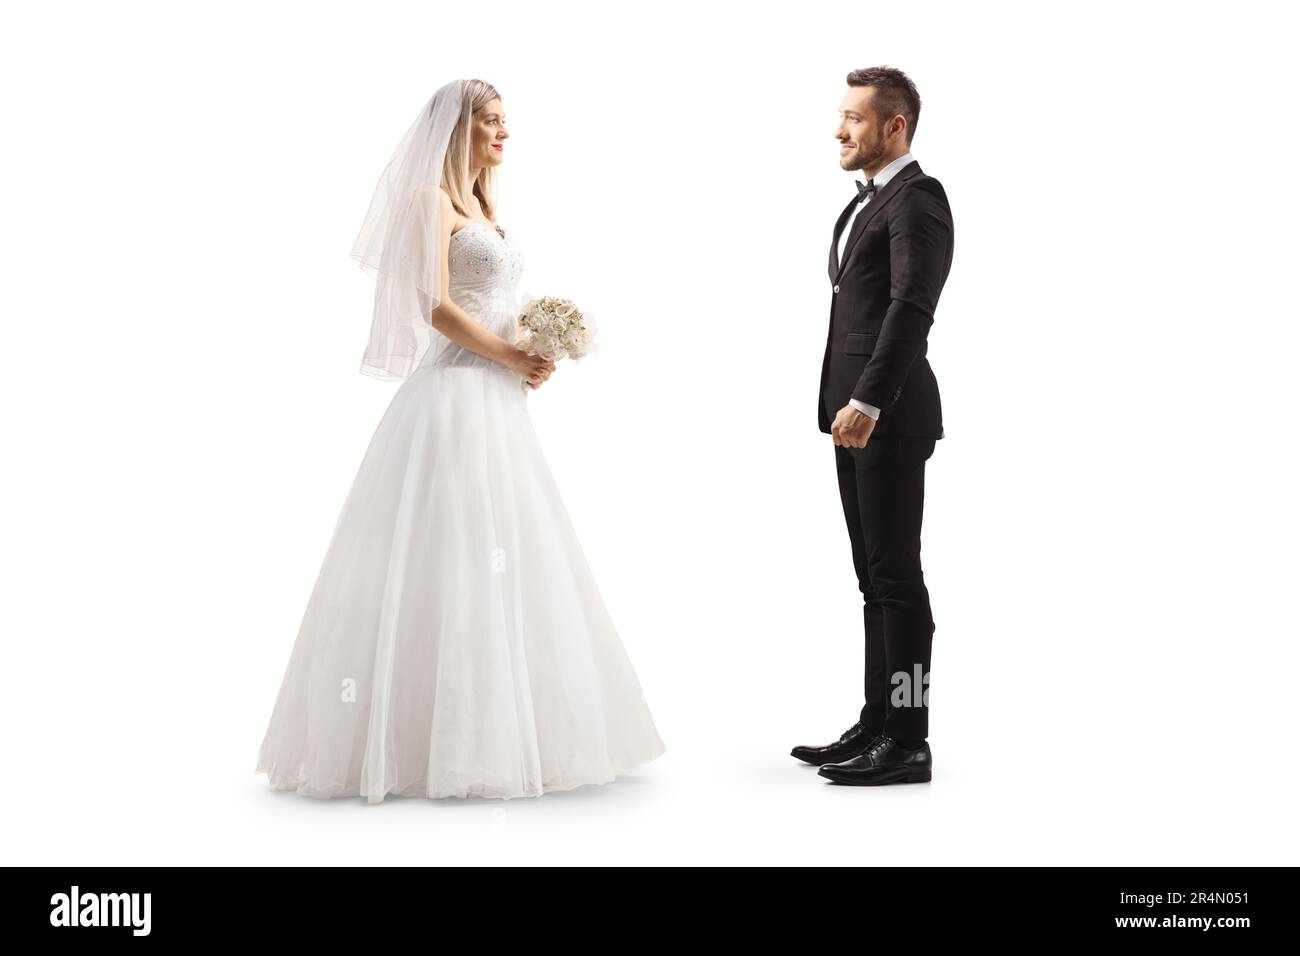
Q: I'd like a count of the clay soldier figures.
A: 0